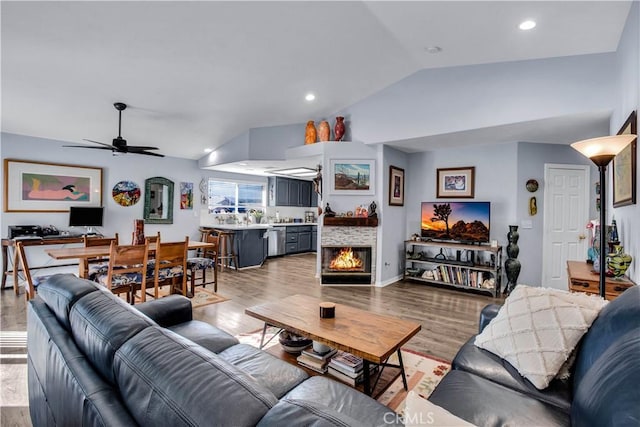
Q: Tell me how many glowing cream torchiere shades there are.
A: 1